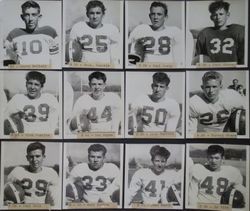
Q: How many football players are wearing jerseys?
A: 12